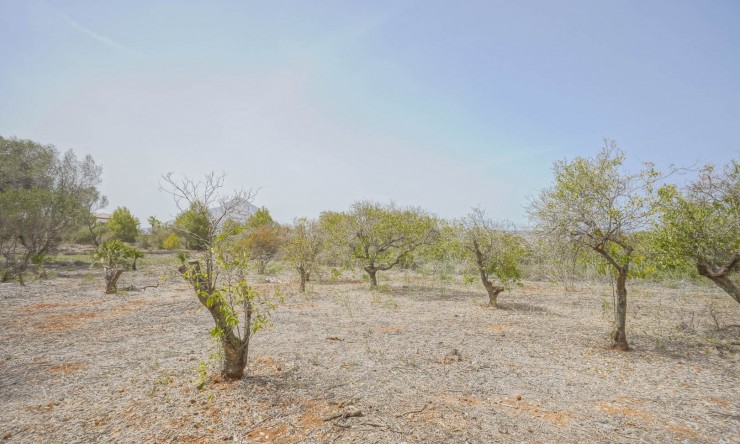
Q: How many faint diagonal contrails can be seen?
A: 1